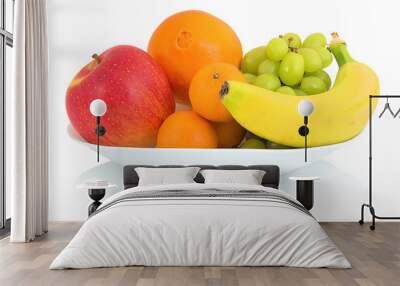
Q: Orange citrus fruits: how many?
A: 4